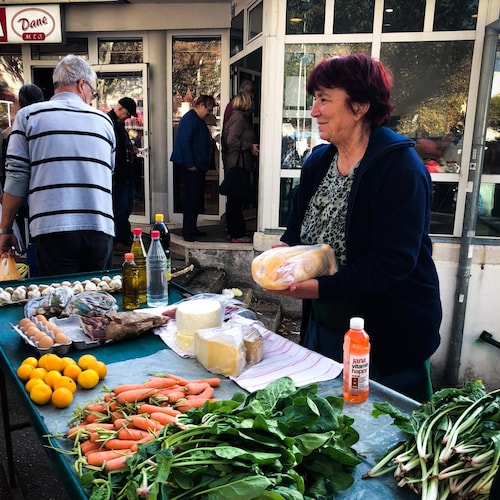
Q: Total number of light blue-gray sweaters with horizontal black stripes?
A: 1